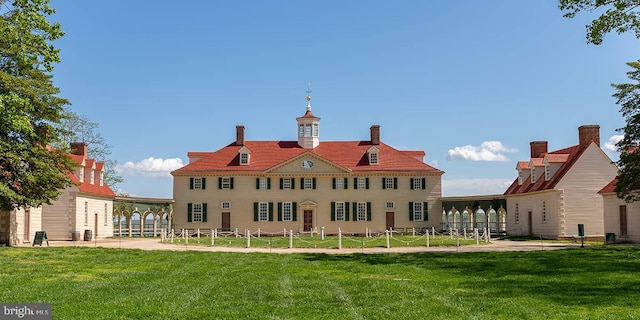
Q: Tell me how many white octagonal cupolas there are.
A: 1